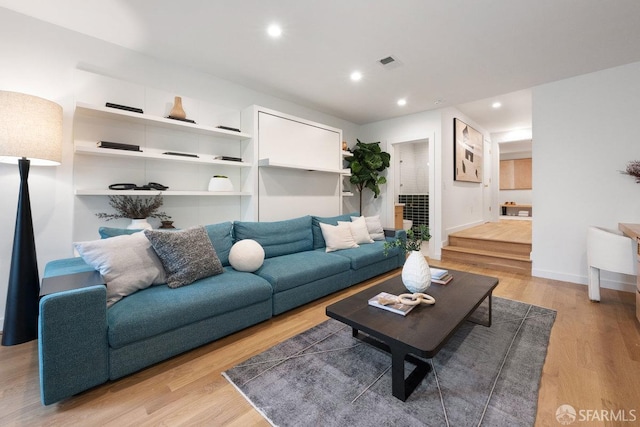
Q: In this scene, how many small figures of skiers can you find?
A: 0